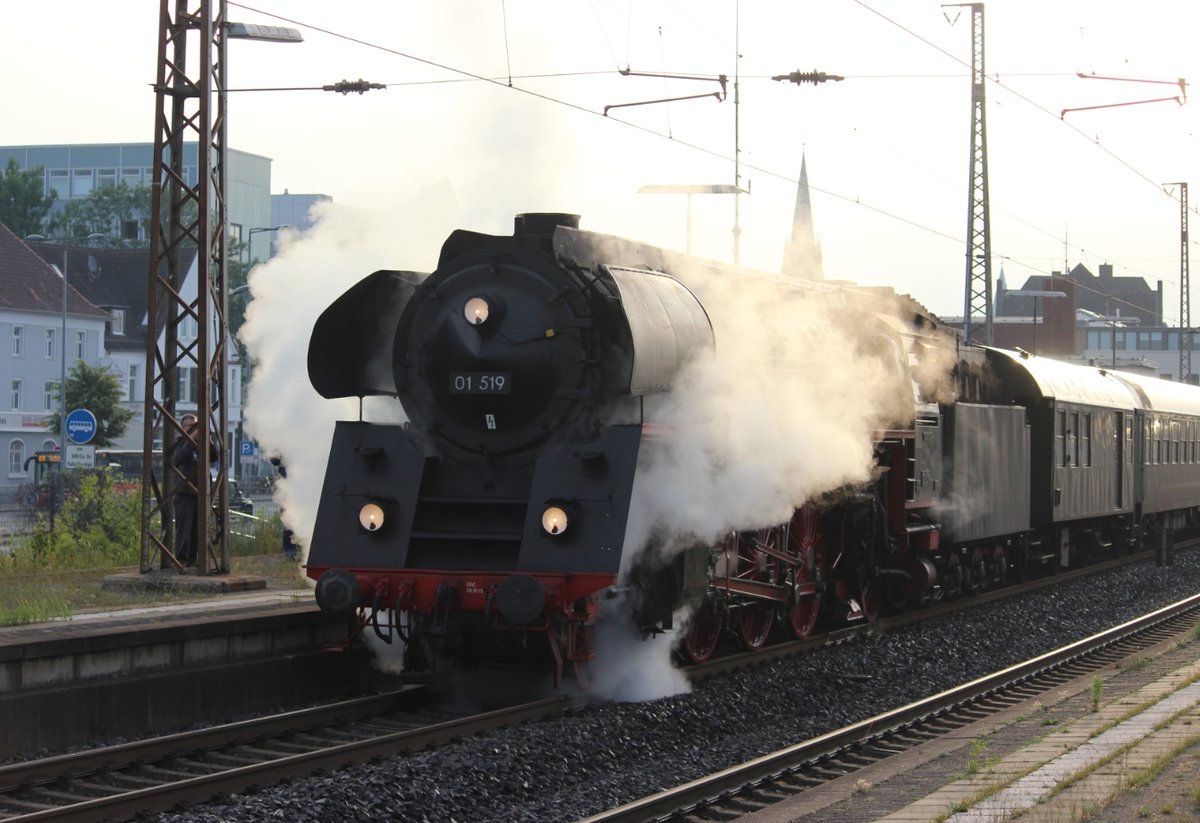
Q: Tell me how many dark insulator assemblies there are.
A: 2